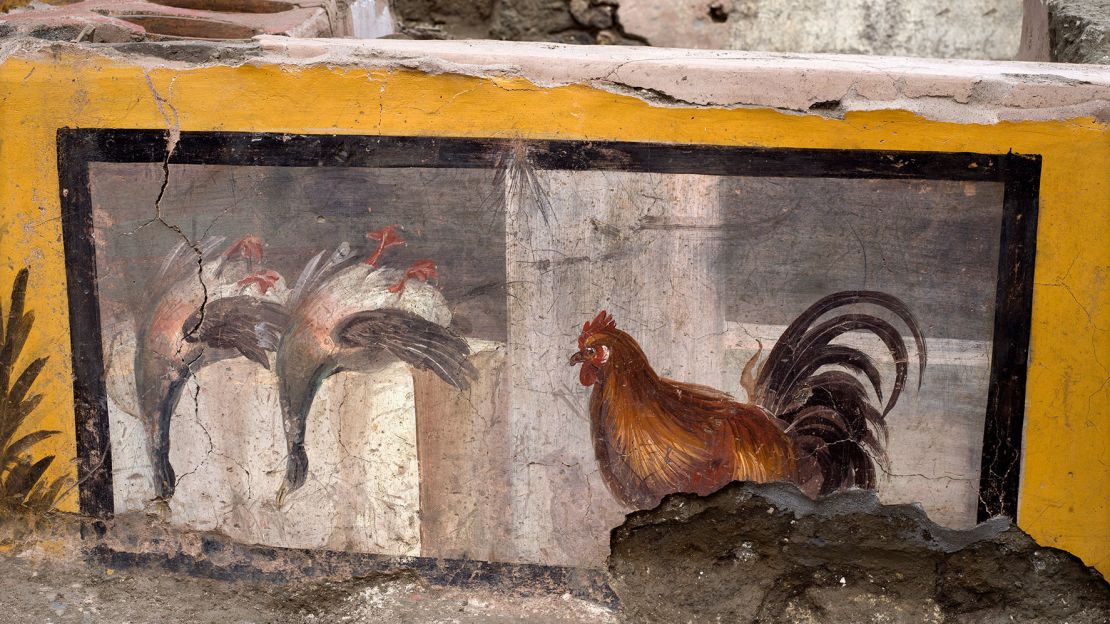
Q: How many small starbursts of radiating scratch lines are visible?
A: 1